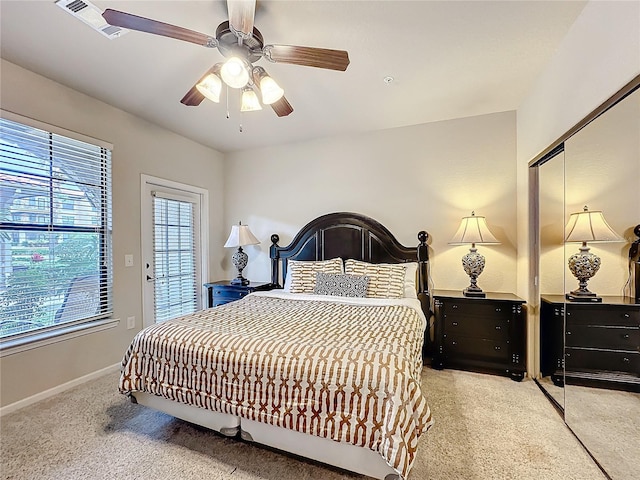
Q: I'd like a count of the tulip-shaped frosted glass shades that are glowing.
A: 4